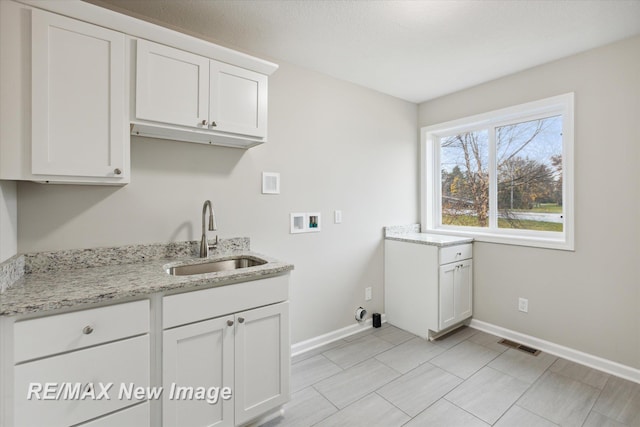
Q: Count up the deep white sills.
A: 1